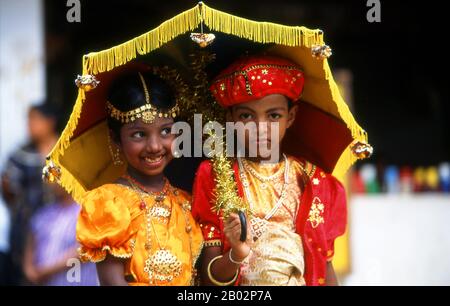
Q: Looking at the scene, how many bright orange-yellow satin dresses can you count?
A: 1